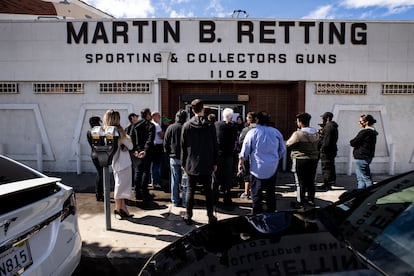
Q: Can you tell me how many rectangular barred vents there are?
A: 5